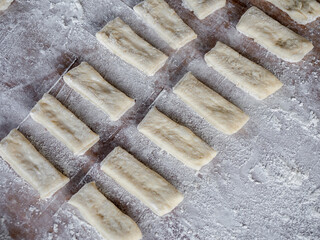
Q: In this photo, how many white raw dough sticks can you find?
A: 14